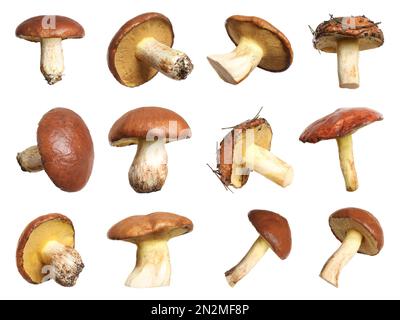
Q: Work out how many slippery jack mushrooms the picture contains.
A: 12